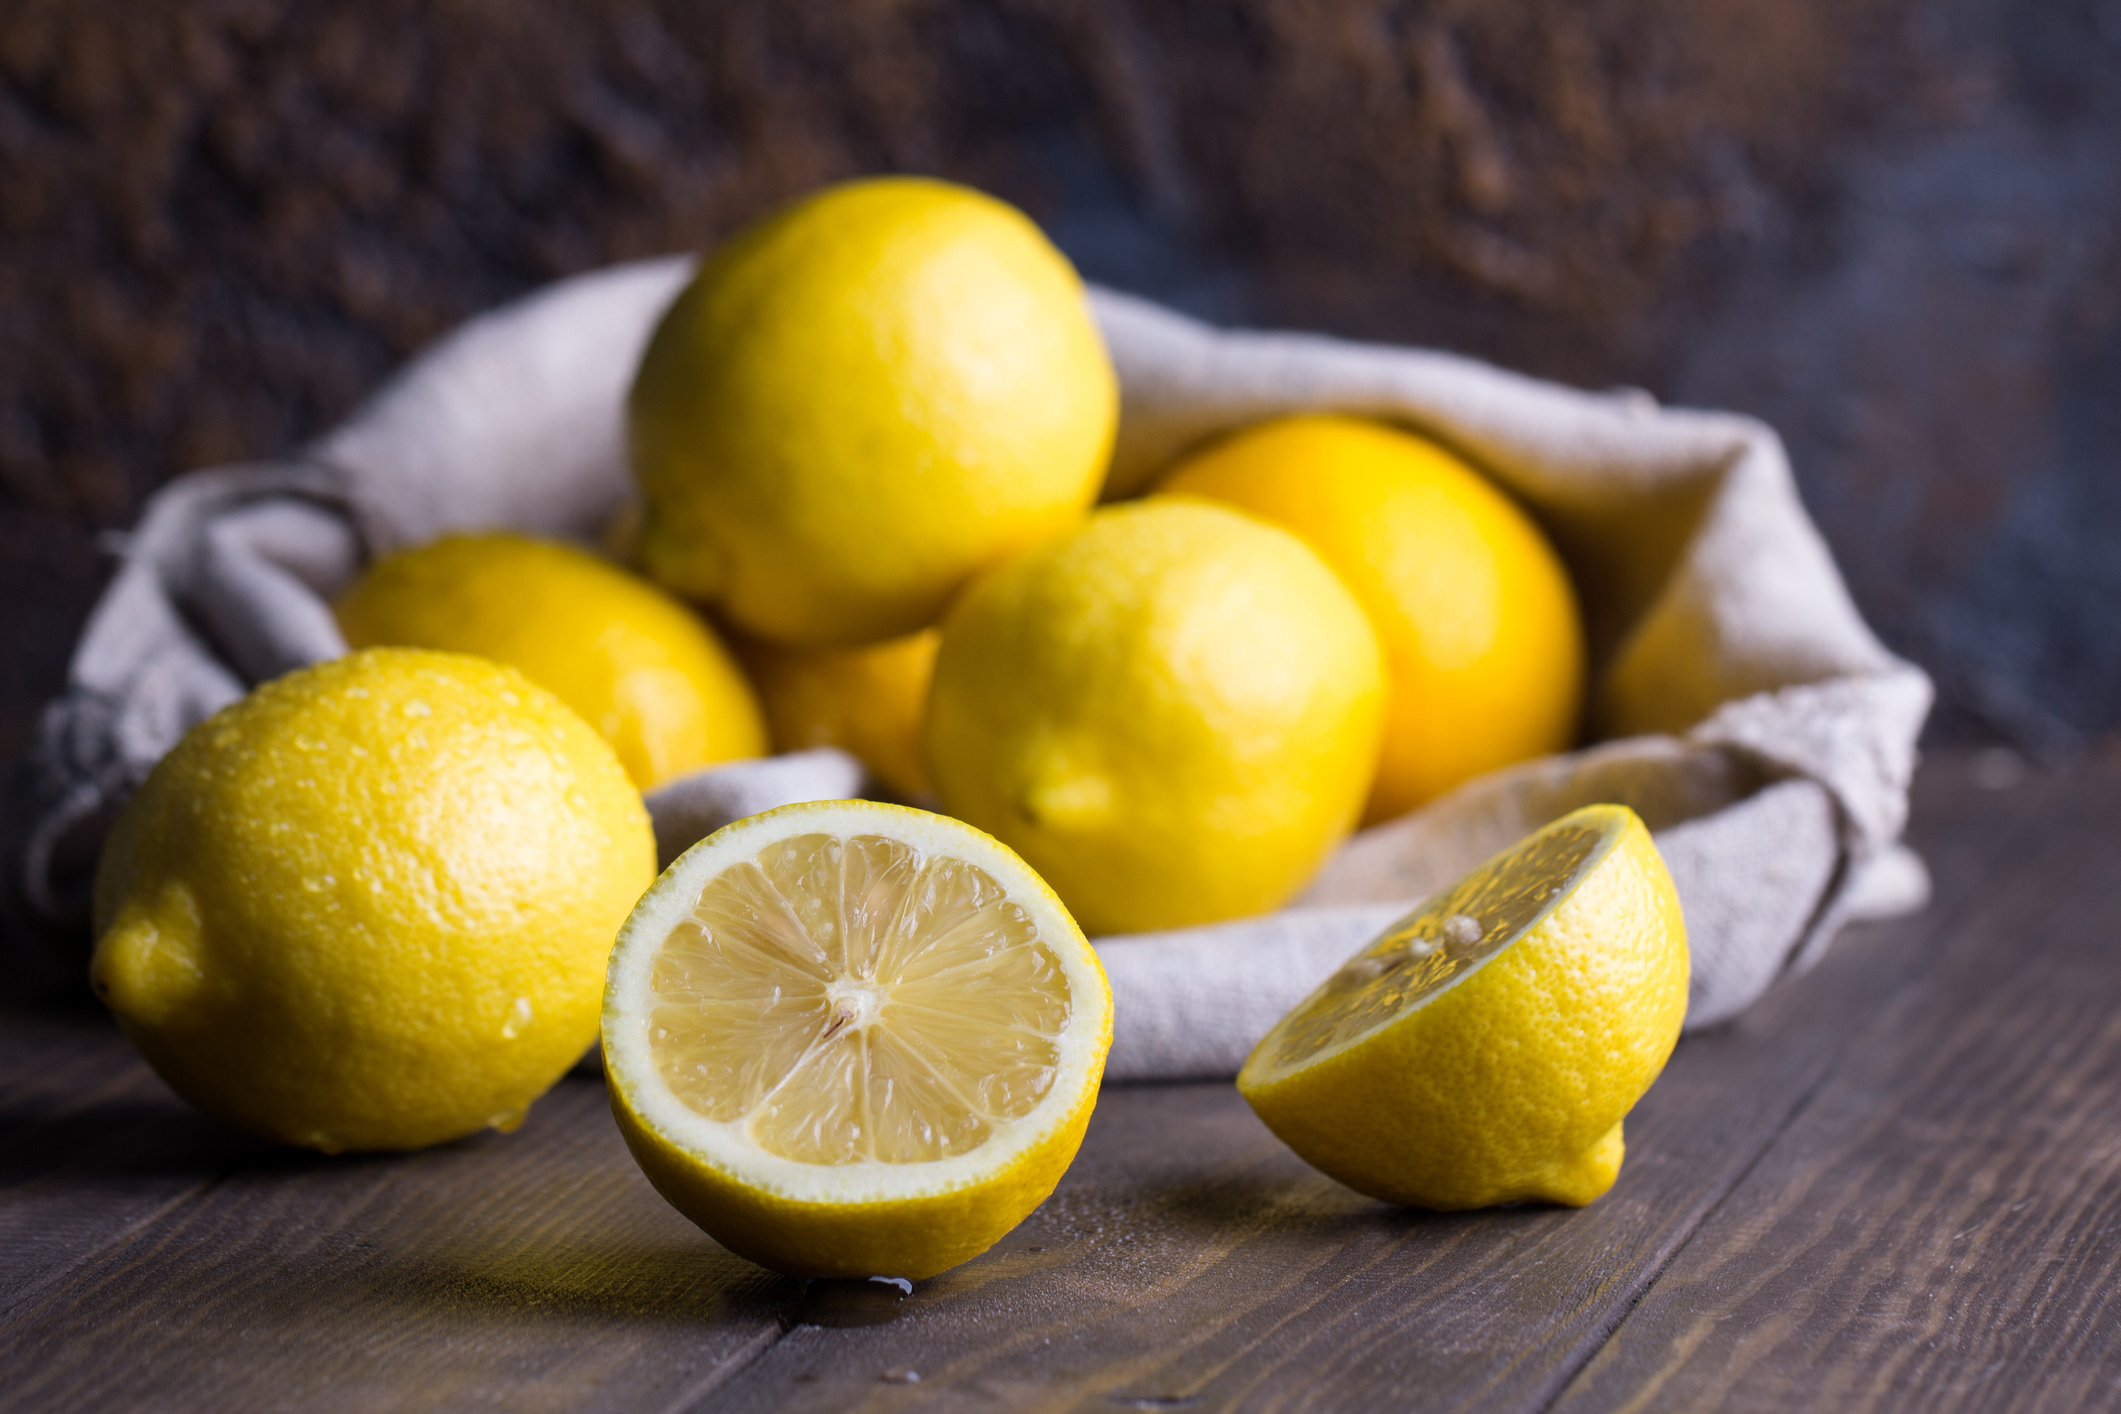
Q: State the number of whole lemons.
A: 6